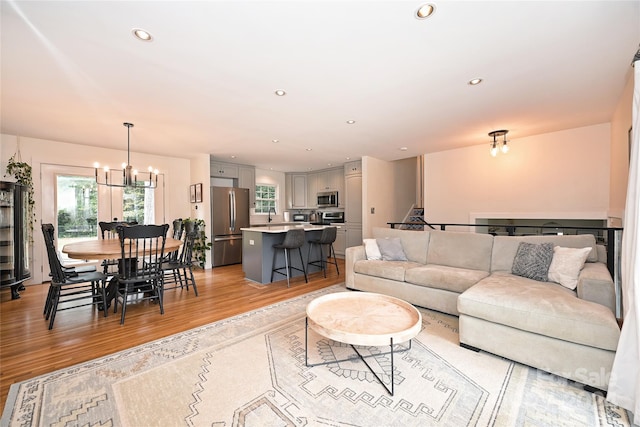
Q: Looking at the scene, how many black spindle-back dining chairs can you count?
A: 6